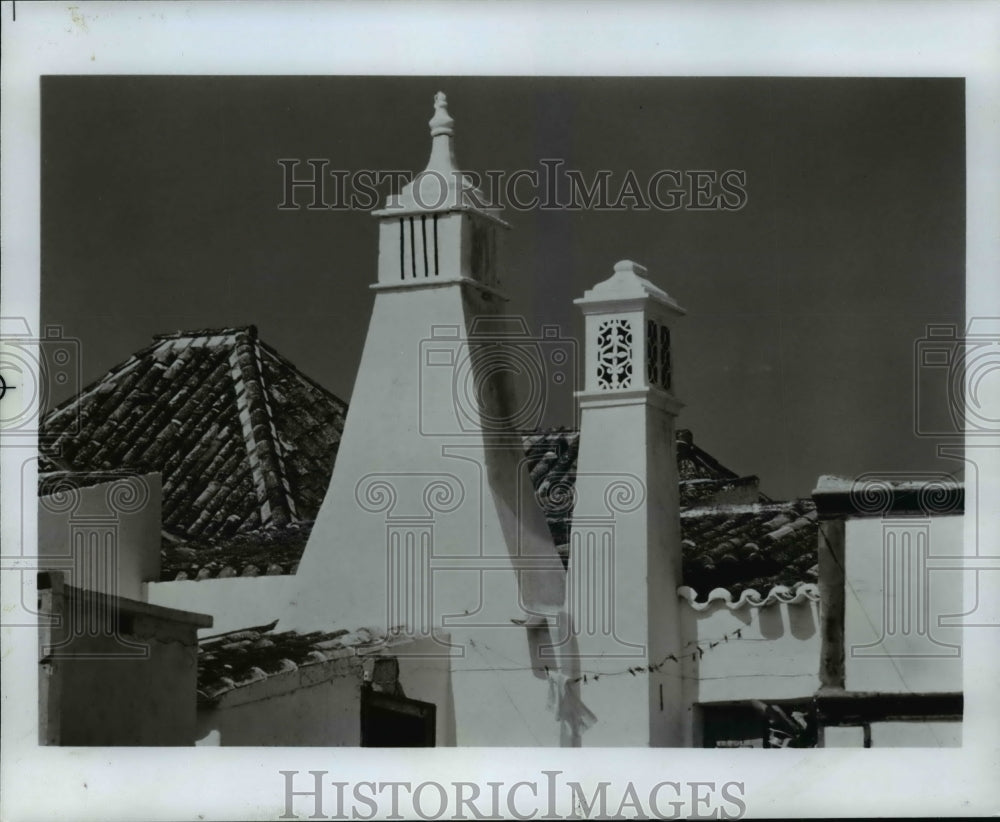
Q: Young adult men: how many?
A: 0